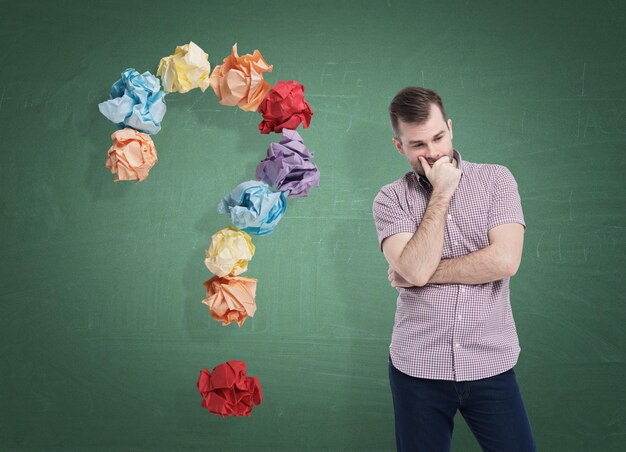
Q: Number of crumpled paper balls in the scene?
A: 10